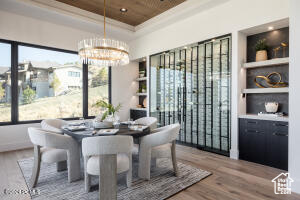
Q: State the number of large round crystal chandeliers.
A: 1